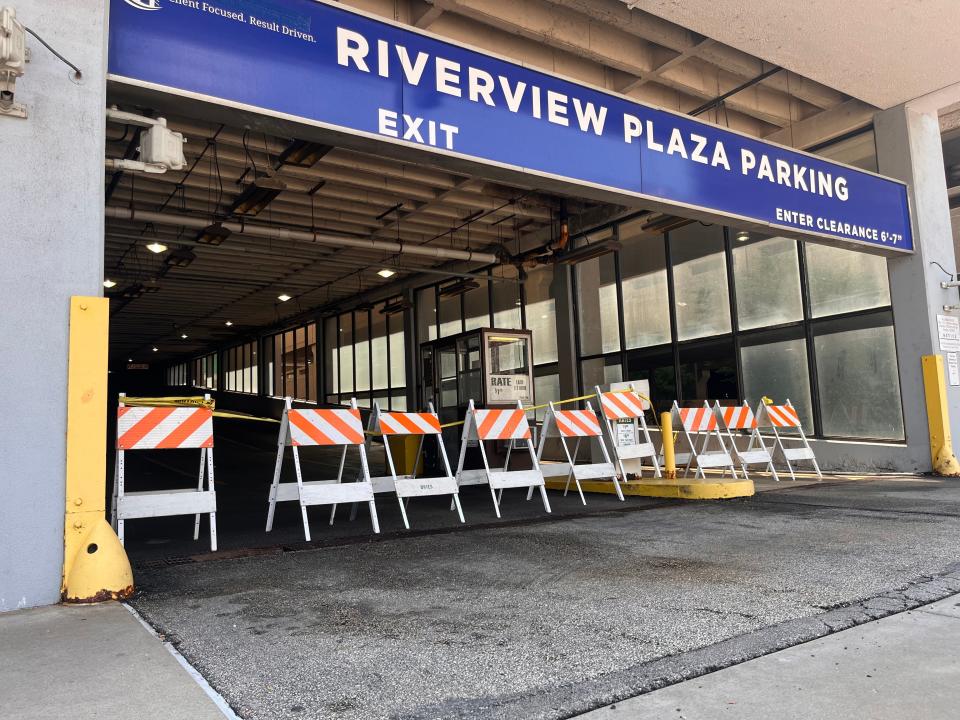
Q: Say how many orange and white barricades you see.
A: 9